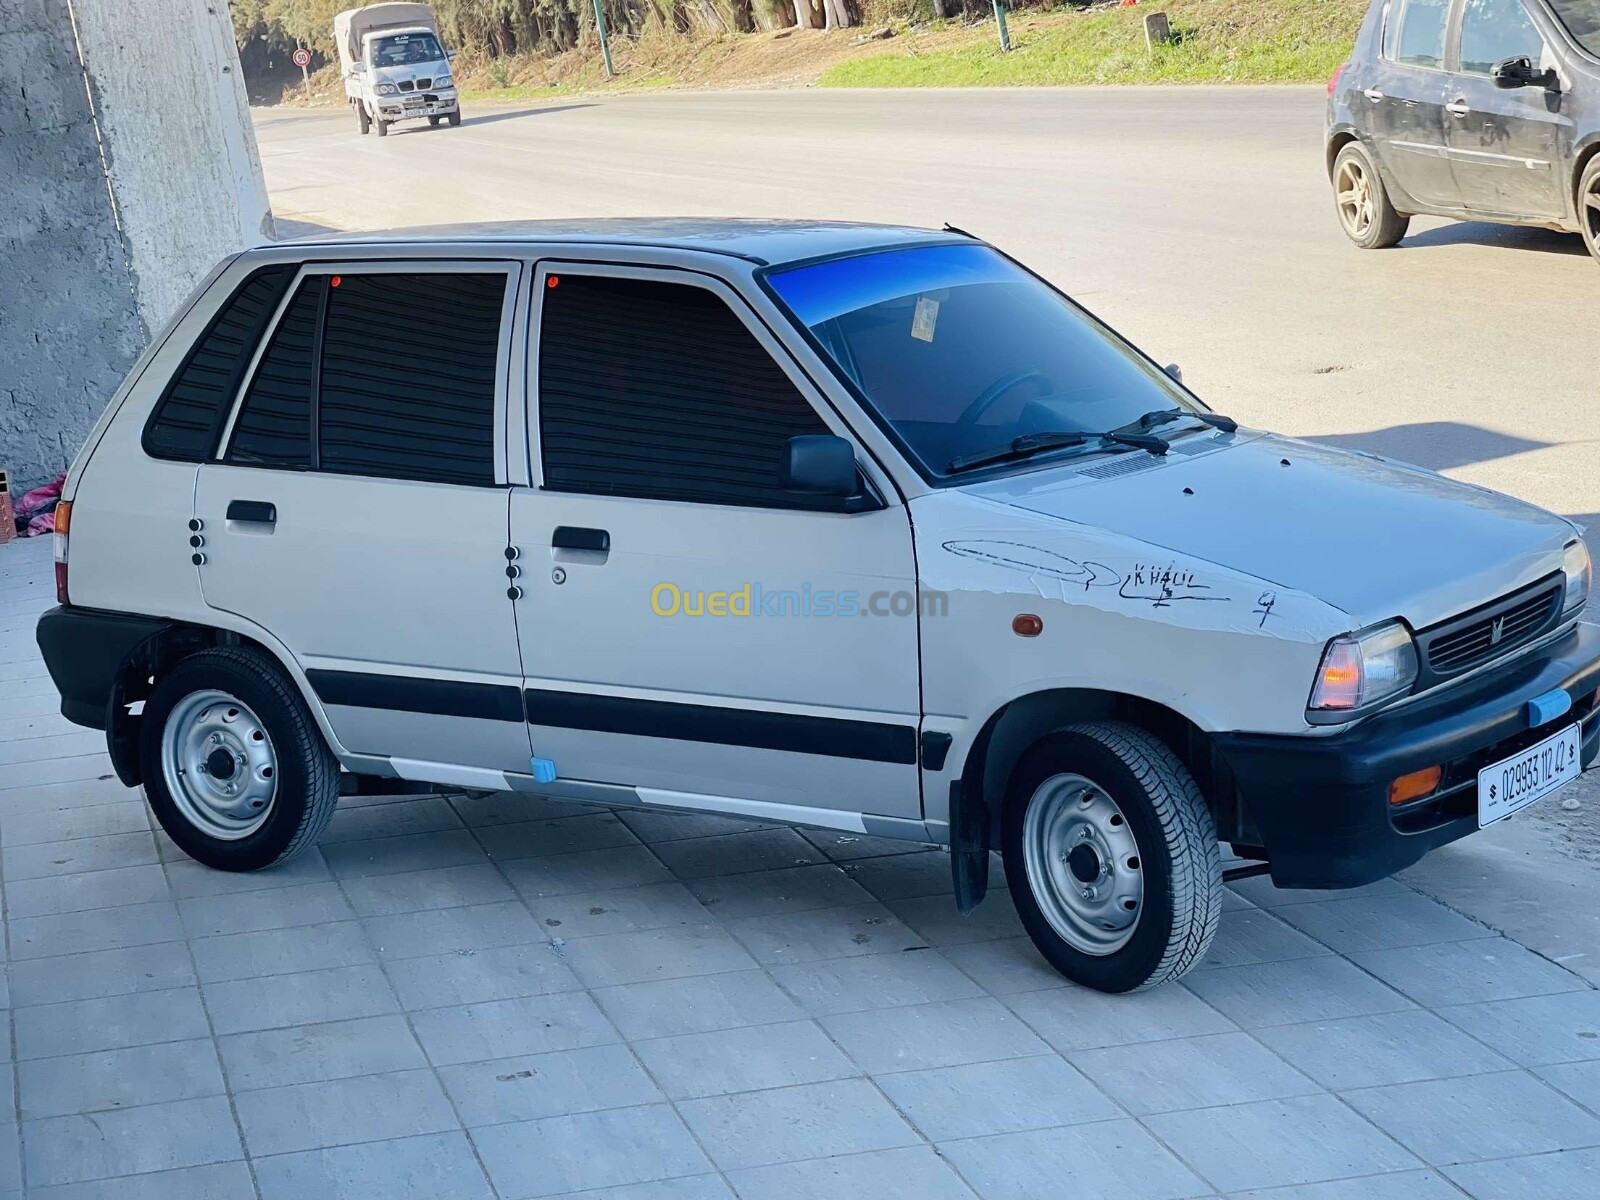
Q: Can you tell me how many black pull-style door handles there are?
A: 2